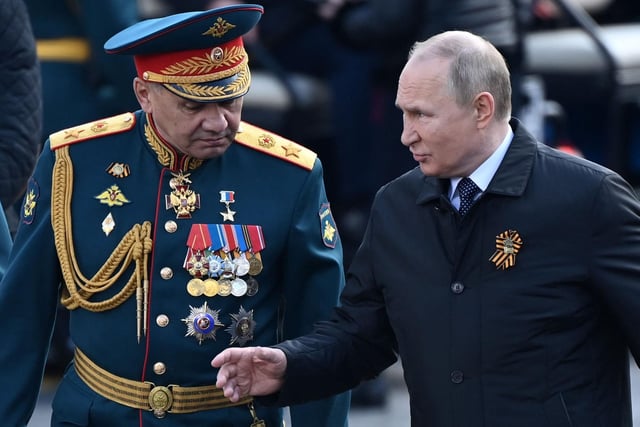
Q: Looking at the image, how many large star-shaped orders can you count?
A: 2